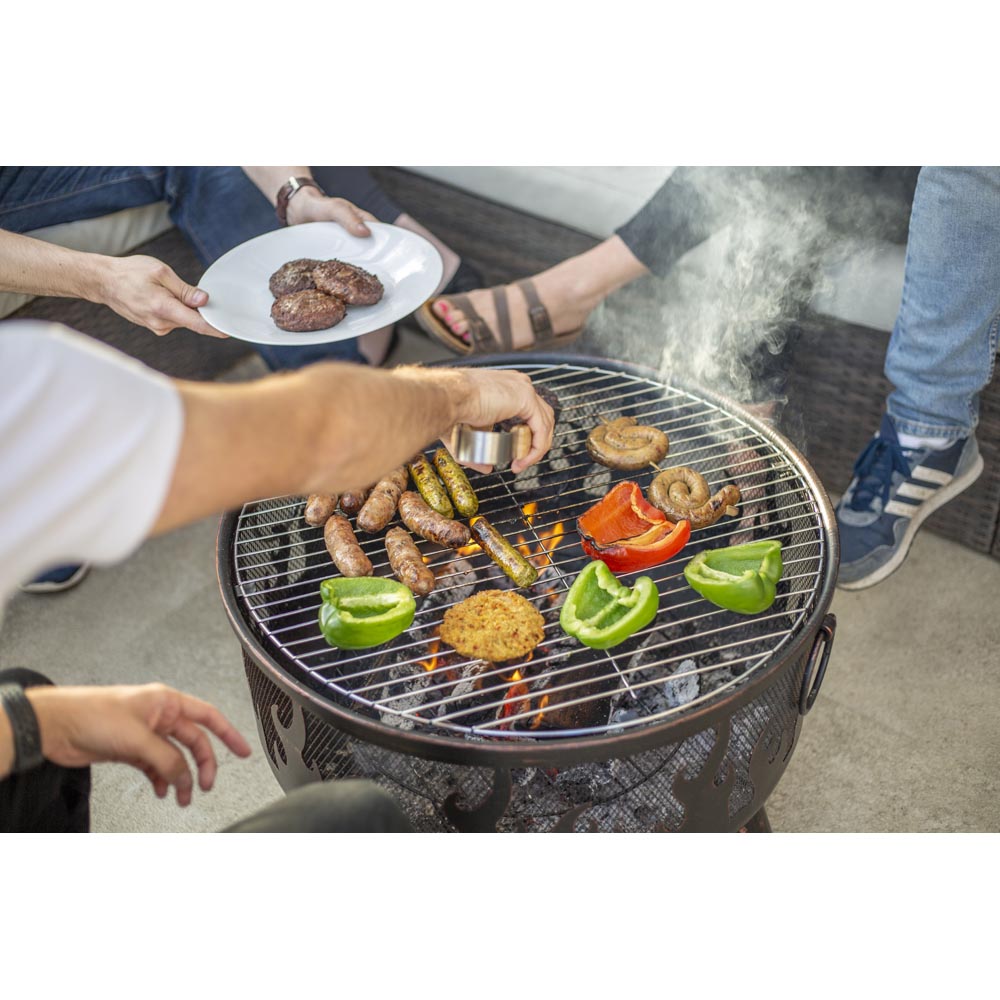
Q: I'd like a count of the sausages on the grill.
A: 11